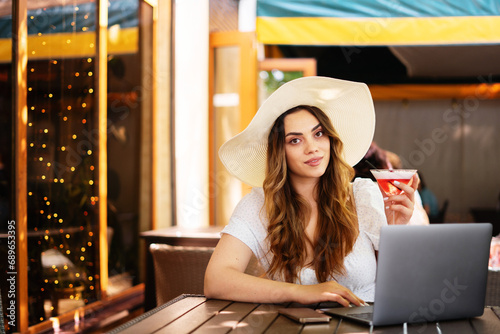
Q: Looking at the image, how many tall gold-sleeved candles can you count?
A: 0